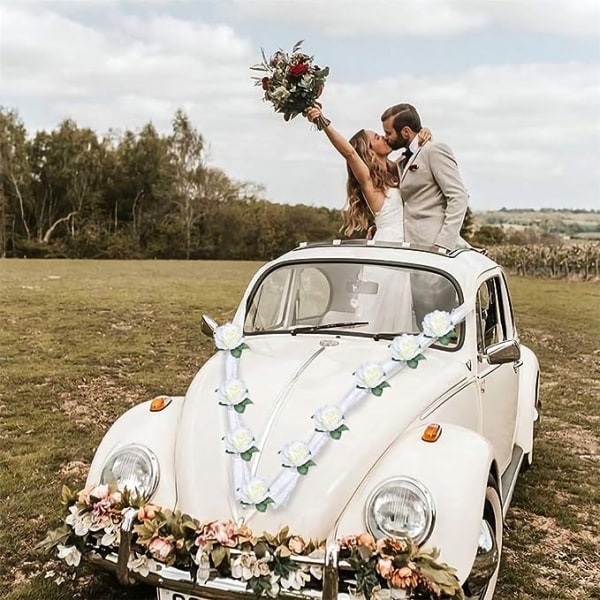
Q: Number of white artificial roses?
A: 9